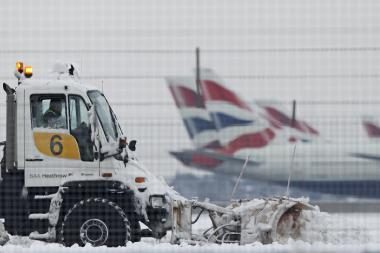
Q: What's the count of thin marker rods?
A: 2